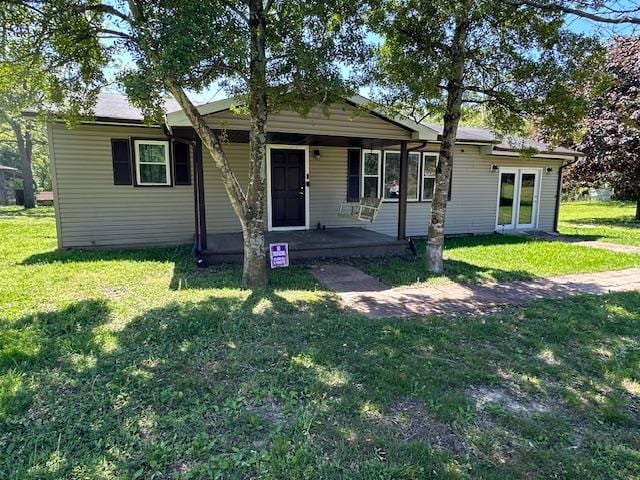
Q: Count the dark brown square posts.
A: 2